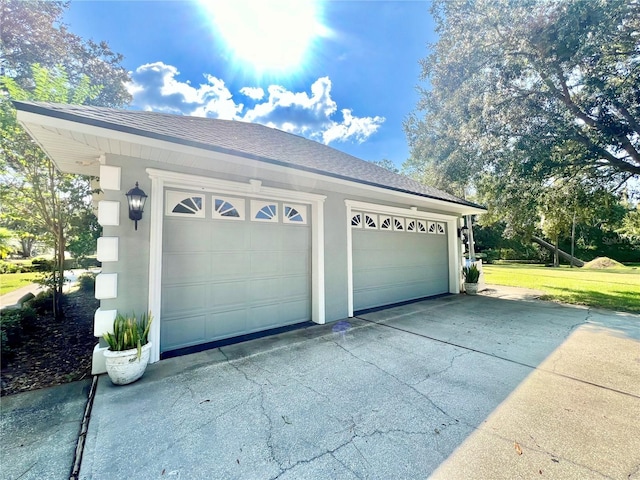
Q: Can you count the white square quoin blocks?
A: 6